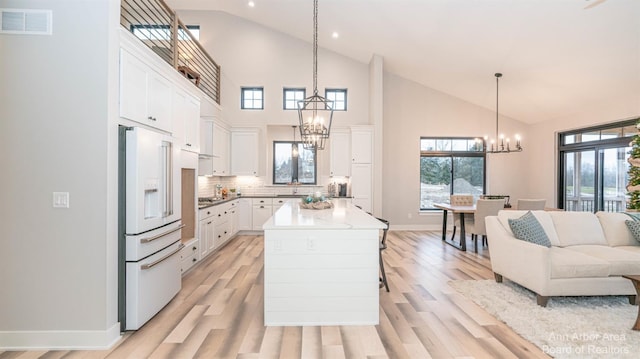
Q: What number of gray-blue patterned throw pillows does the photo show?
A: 2